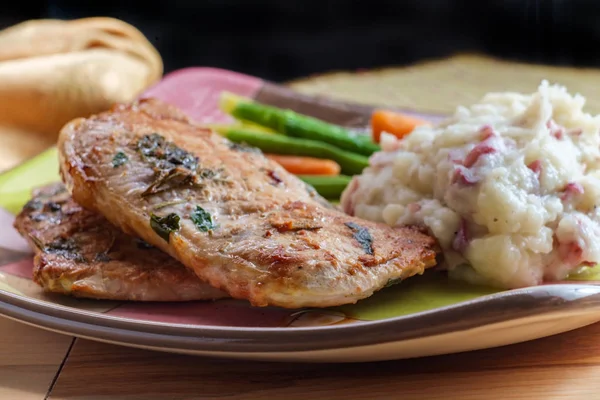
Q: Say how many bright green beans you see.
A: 3